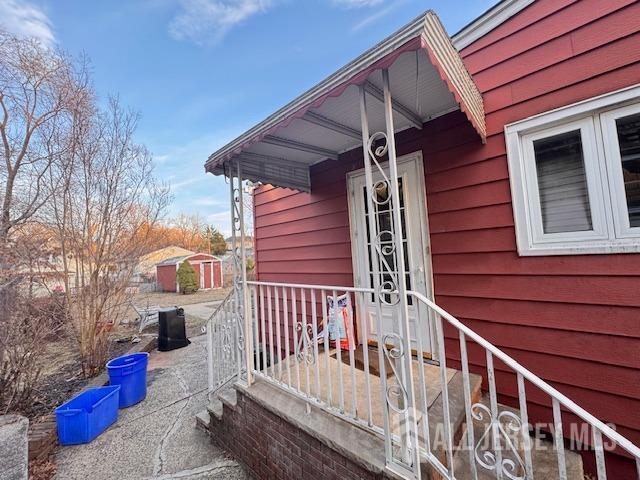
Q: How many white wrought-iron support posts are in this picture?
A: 2